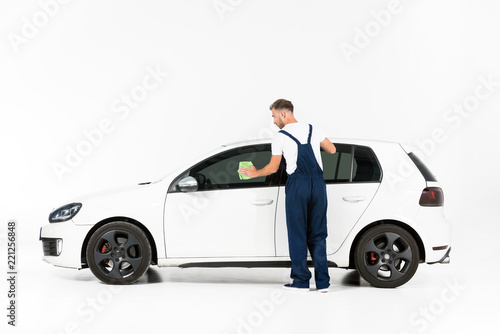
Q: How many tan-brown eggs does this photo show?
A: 0